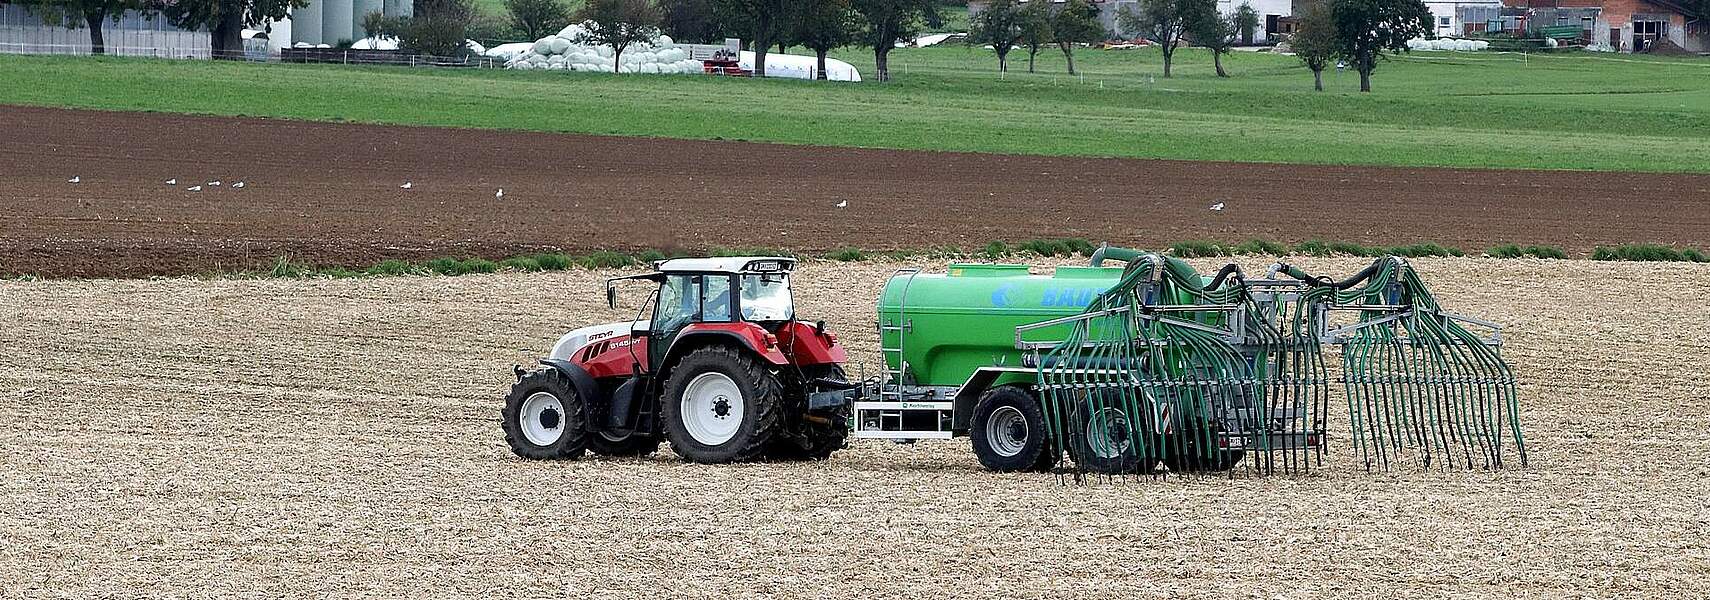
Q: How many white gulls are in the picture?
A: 9